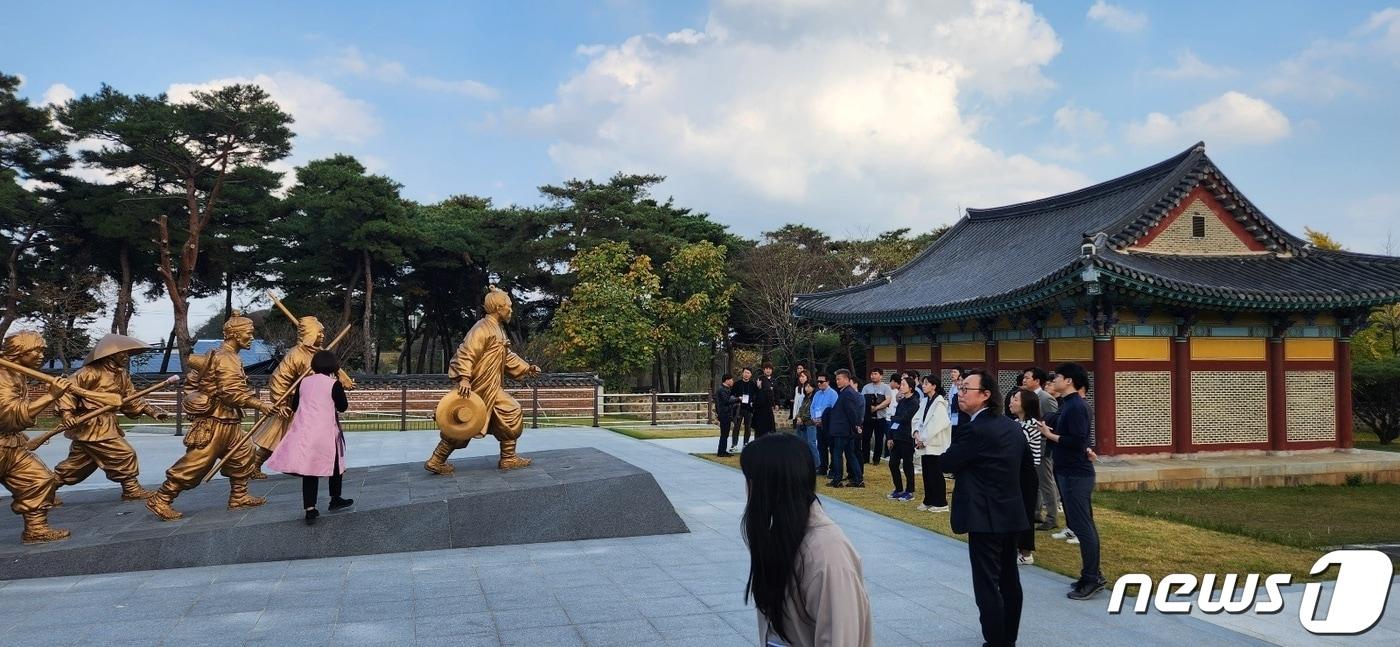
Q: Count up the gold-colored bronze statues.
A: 5